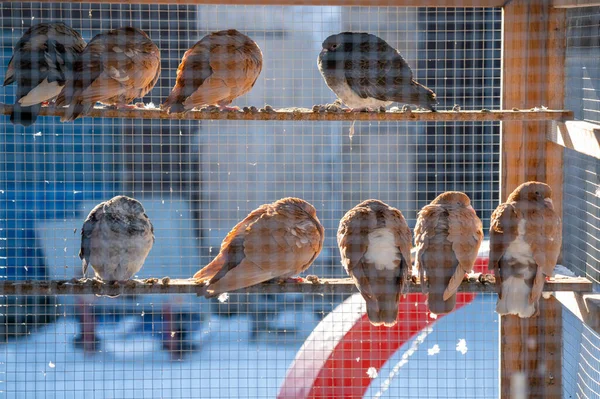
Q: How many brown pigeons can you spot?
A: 6